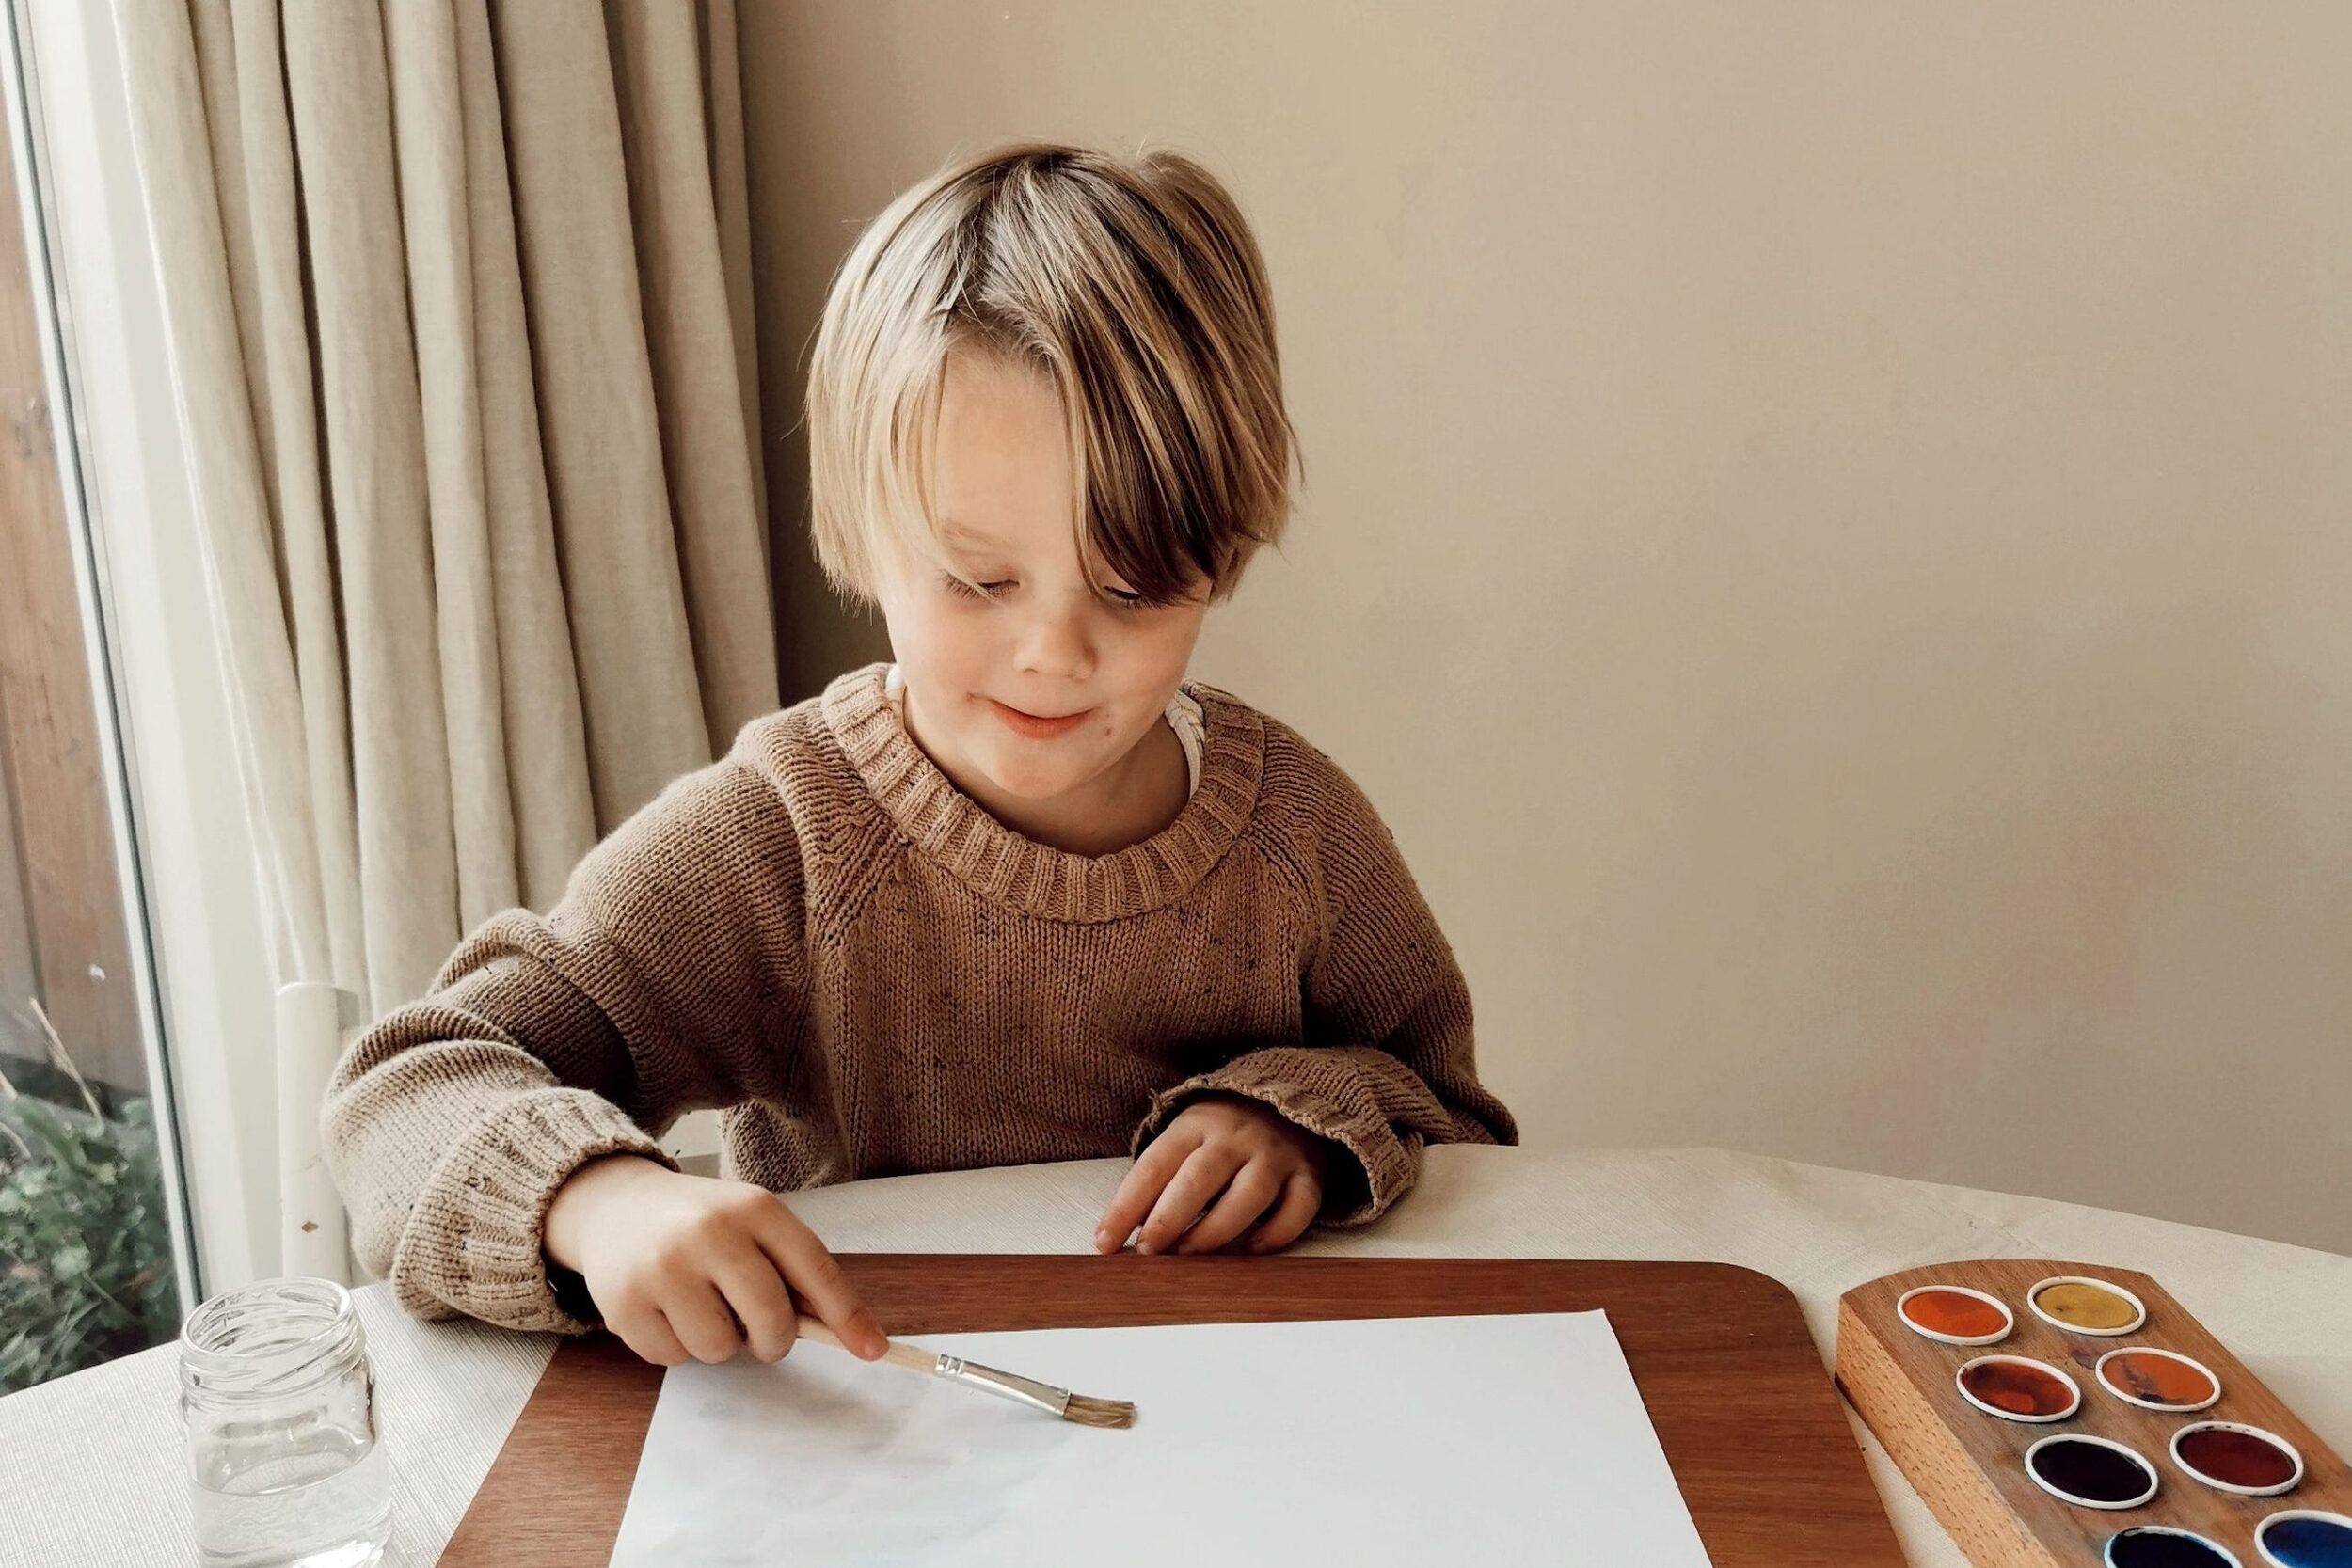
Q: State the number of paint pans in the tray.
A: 8